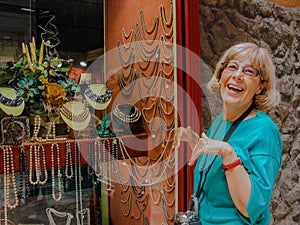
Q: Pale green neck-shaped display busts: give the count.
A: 3